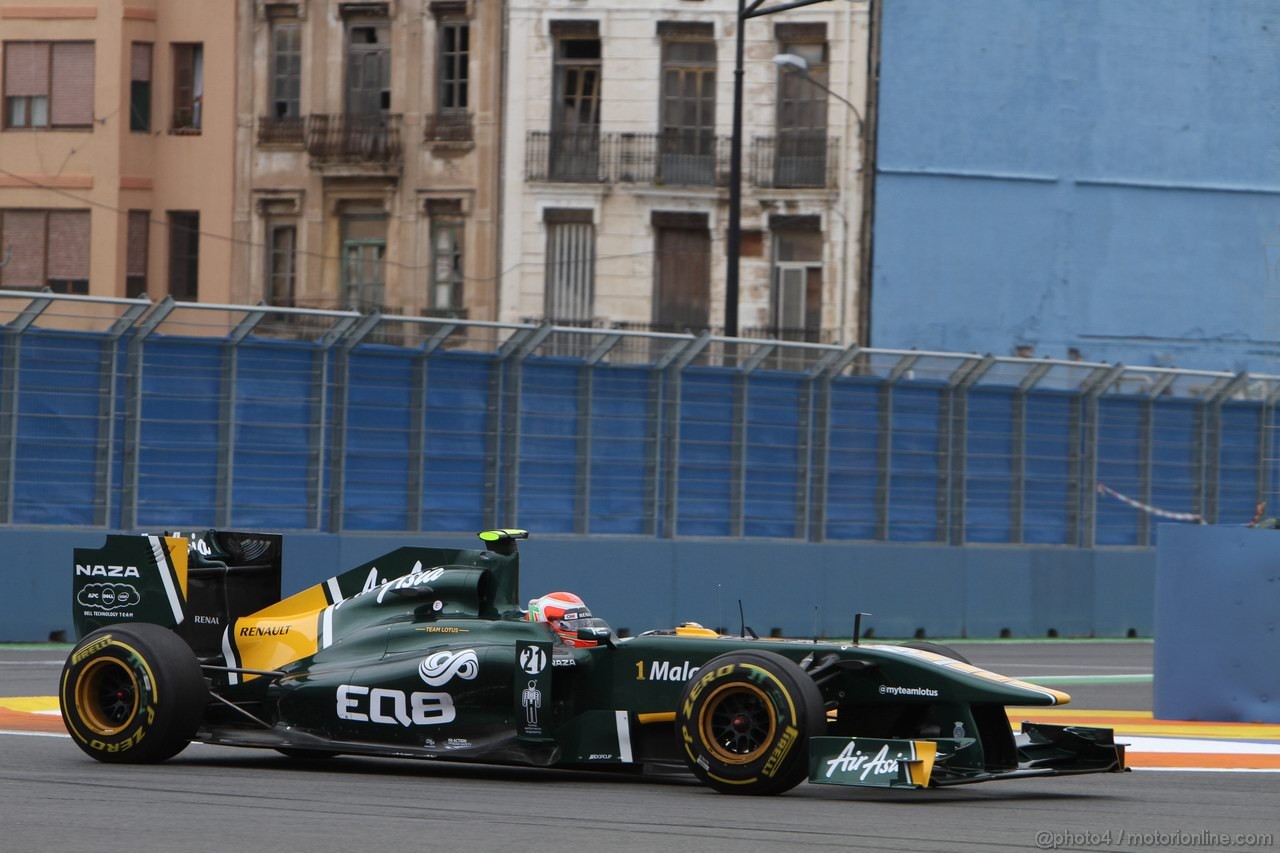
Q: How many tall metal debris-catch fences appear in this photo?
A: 1